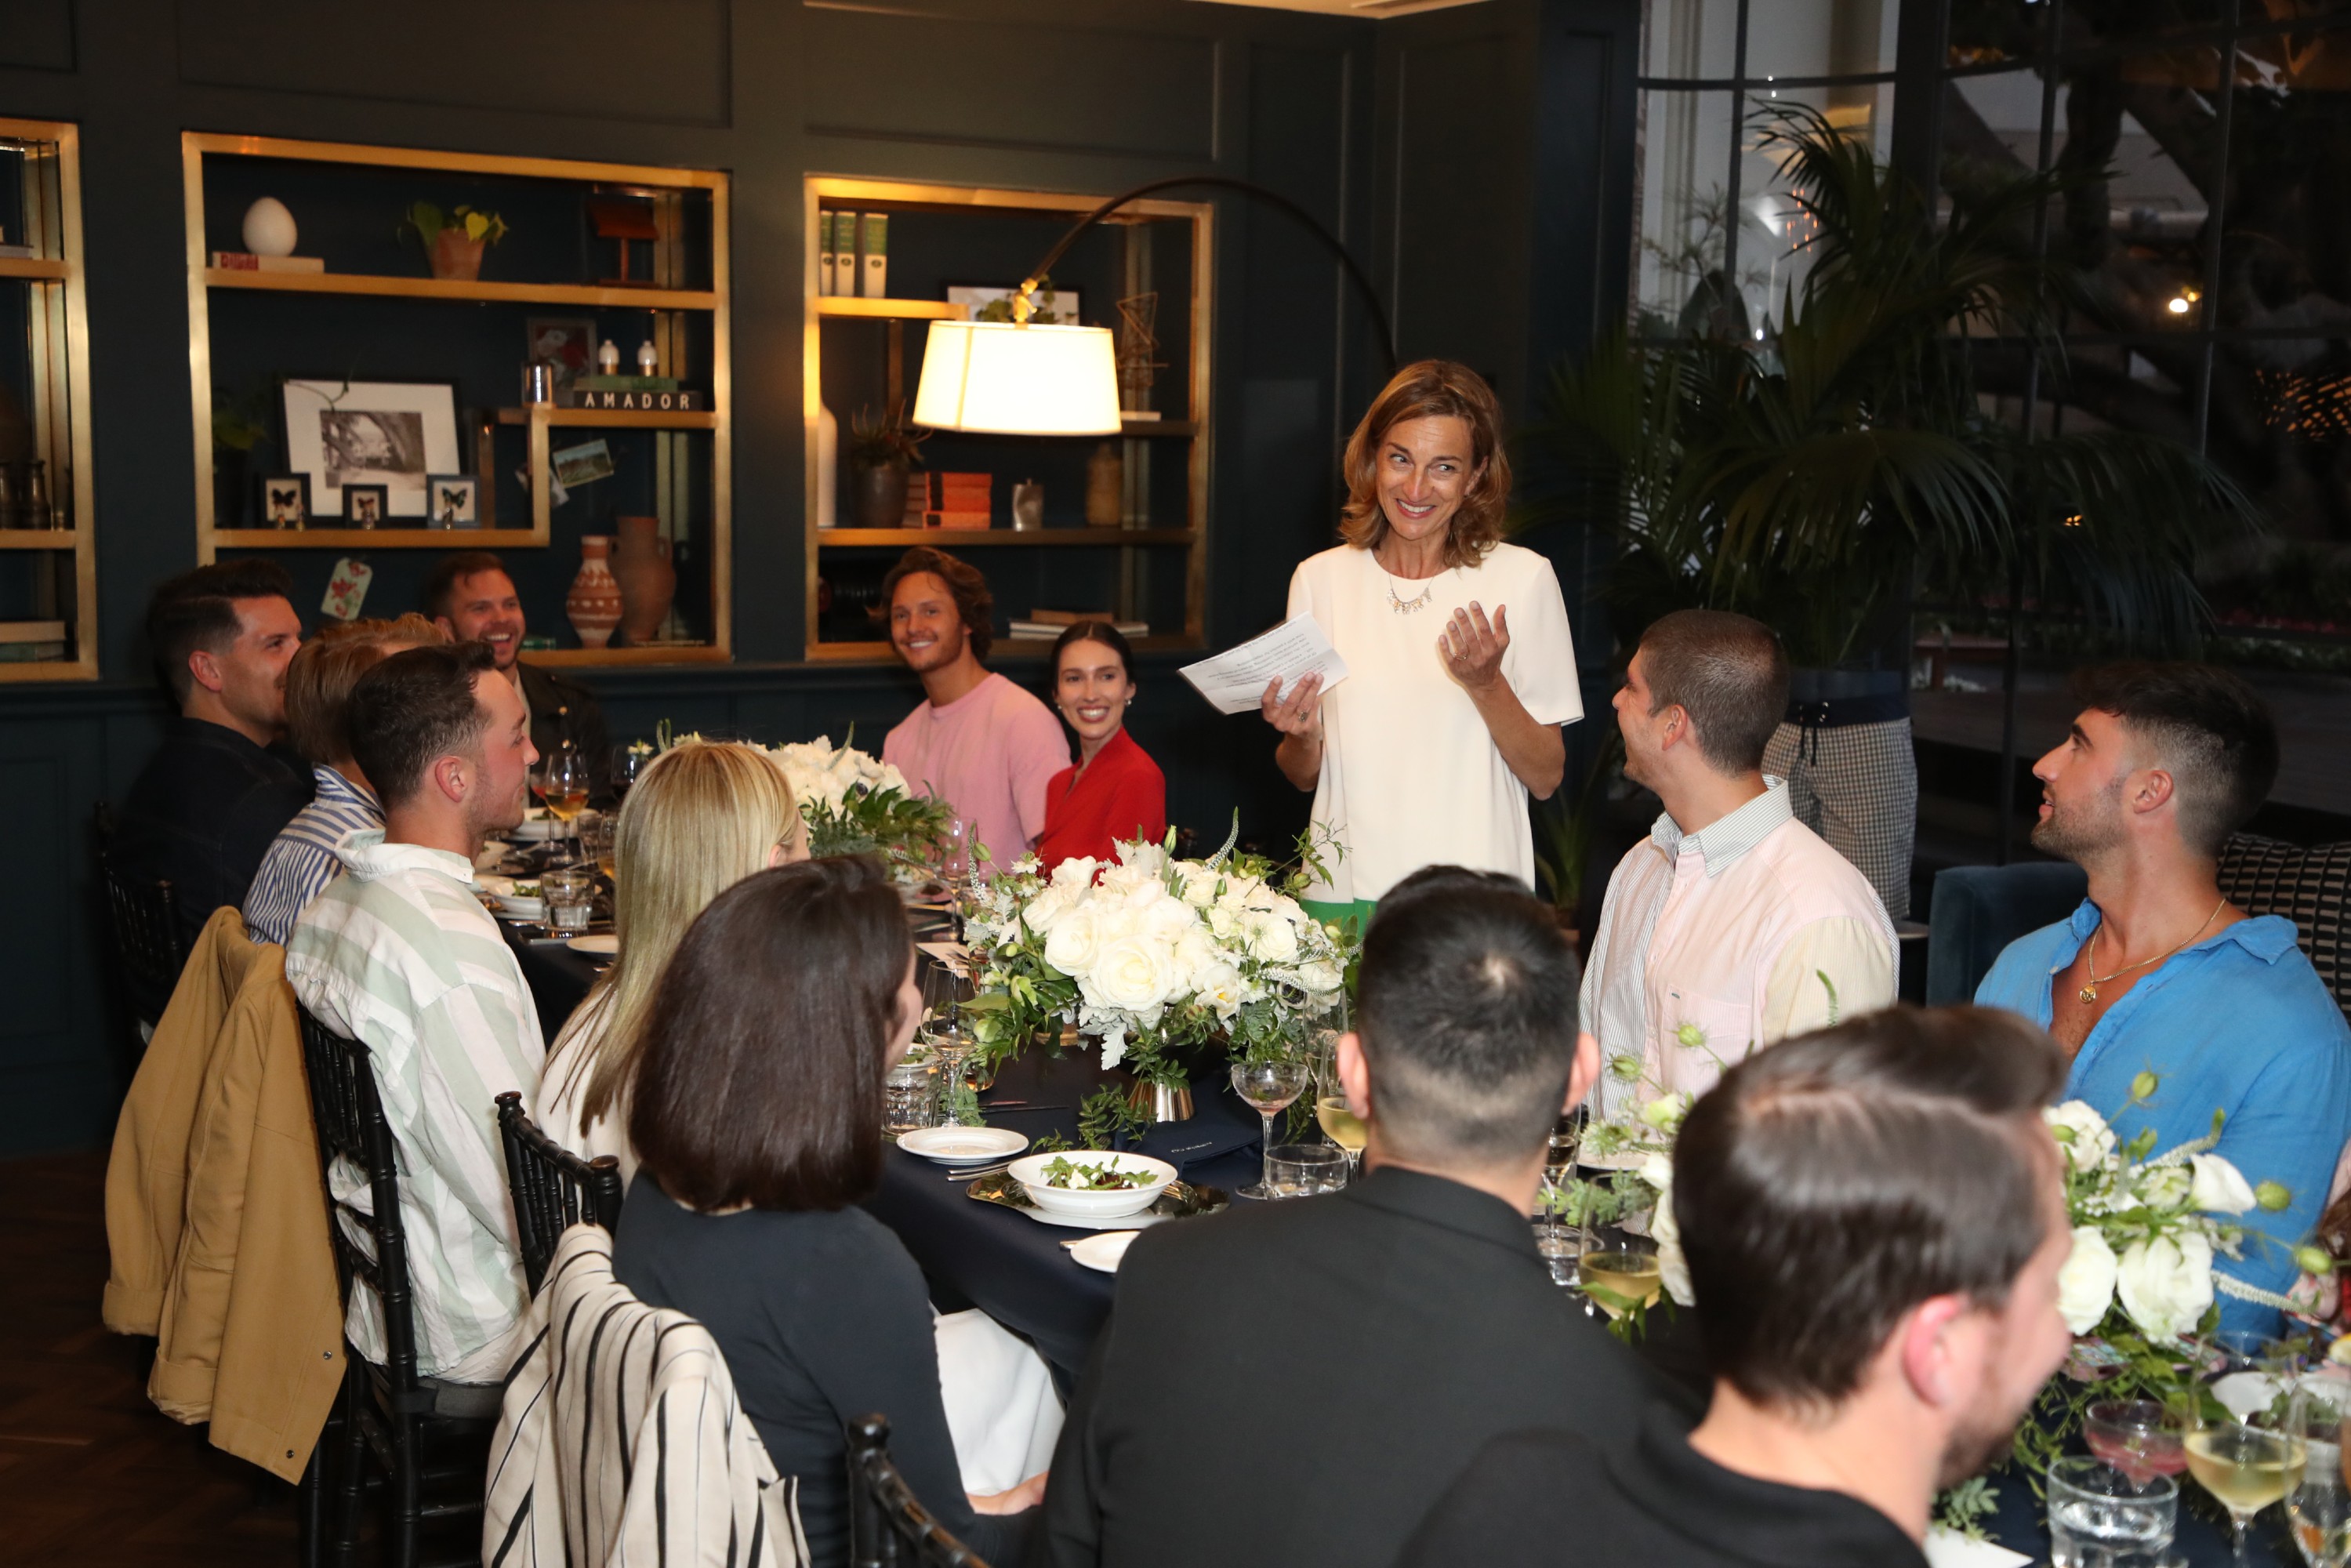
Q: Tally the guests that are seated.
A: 12